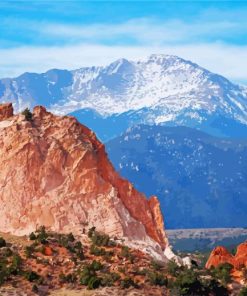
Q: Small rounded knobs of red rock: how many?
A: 2